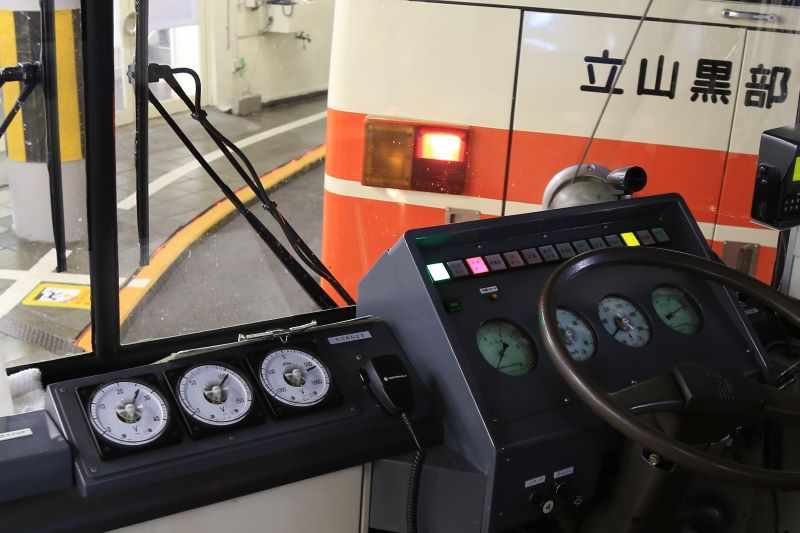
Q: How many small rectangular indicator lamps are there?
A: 14